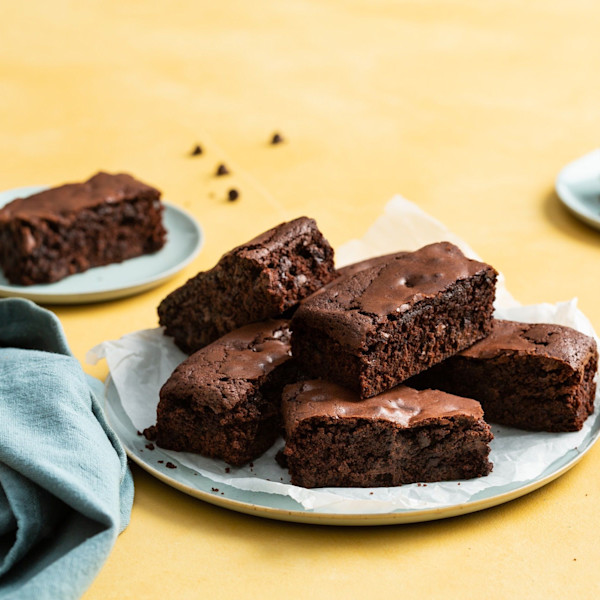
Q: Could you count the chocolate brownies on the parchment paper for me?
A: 6